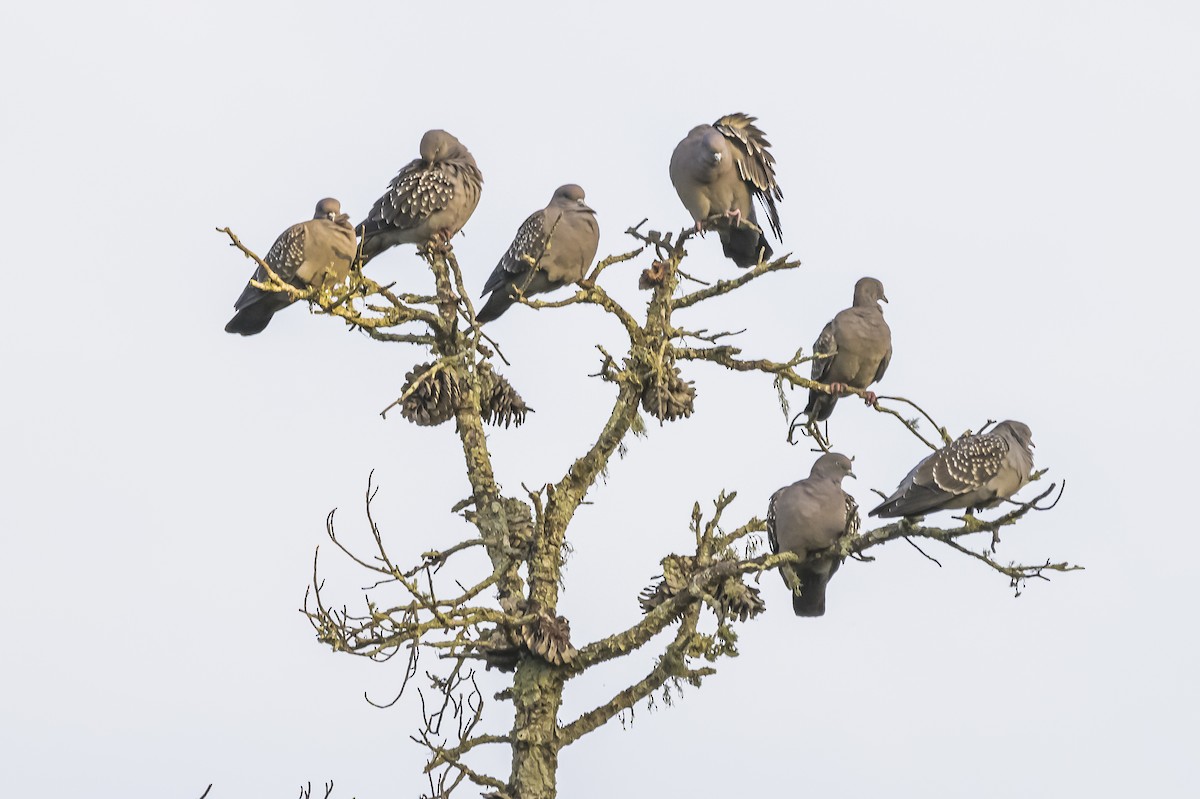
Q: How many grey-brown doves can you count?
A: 7